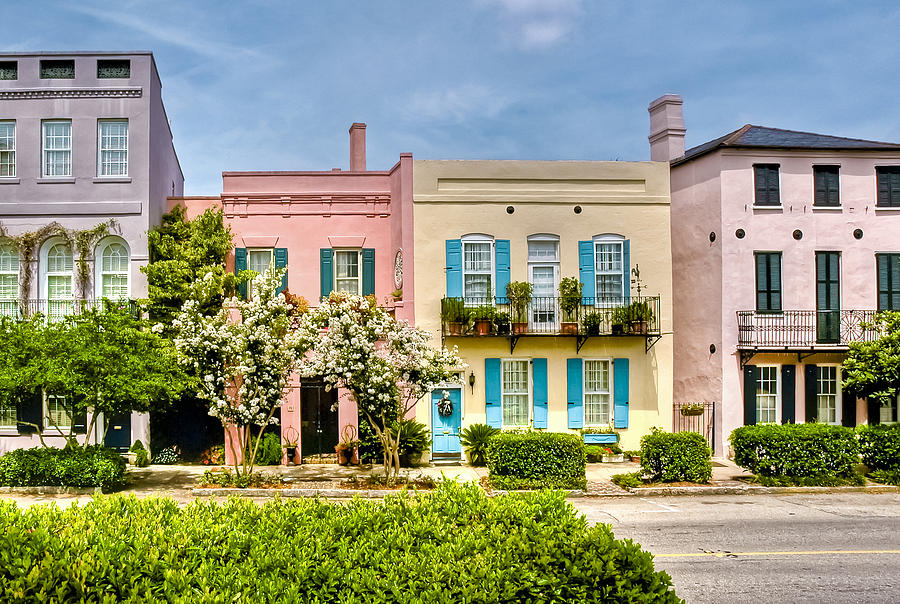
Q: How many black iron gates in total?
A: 1